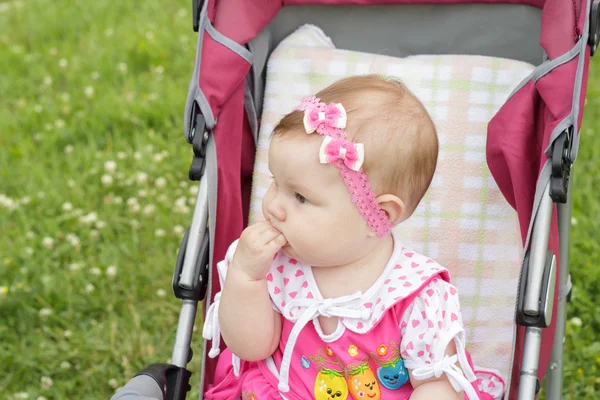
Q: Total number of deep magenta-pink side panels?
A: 2